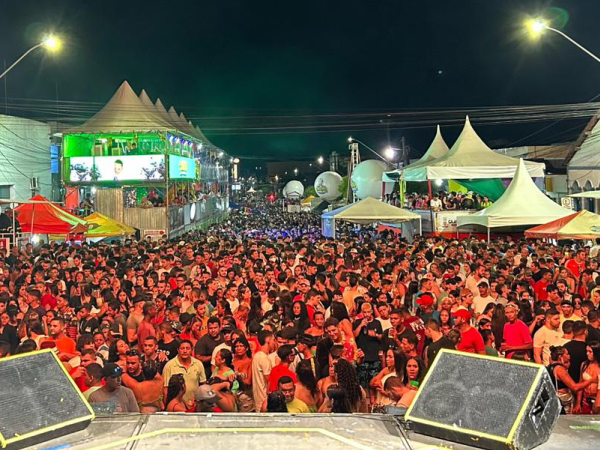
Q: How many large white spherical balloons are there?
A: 3